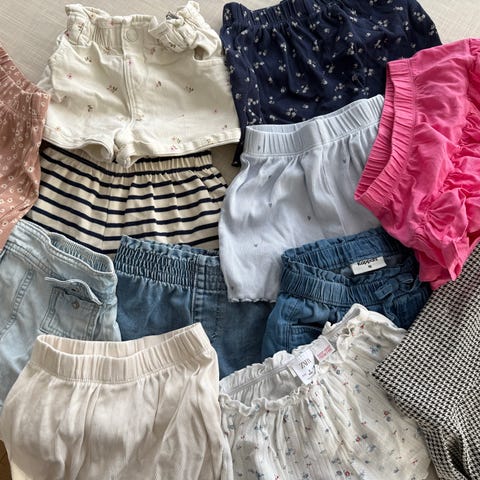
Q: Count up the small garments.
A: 12